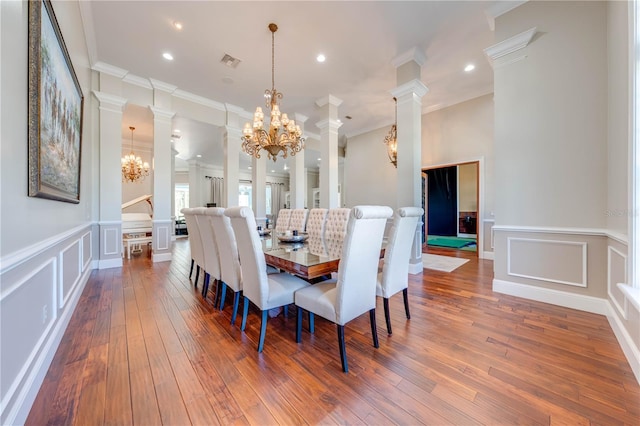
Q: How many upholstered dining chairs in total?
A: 10